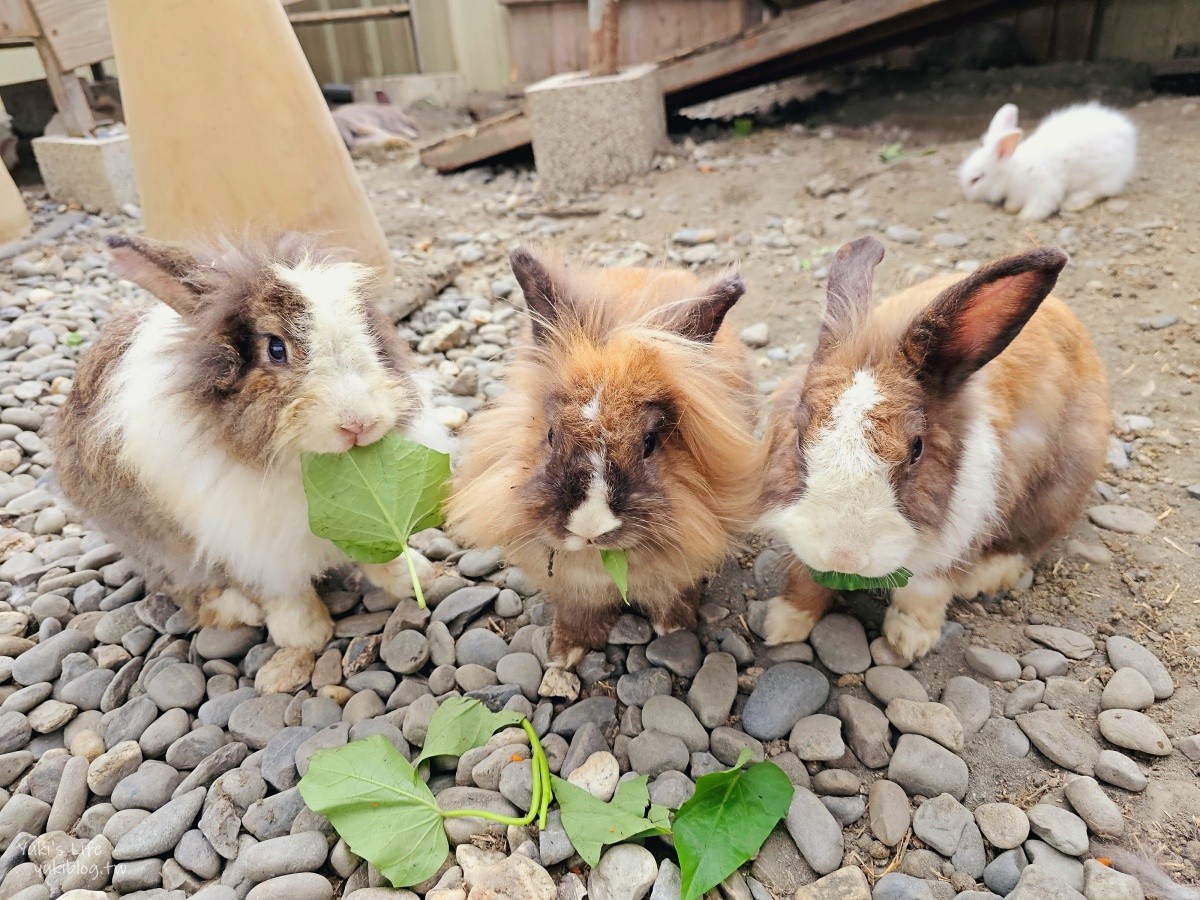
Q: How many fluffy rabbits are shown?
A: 4